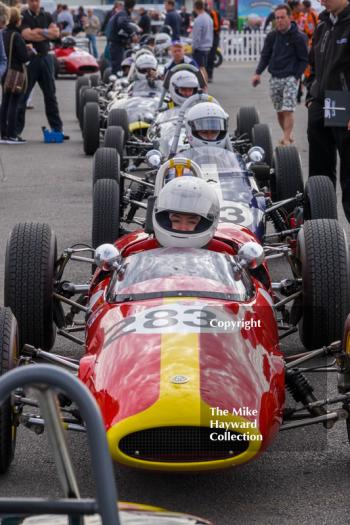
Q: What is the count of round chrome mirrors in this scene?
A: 4